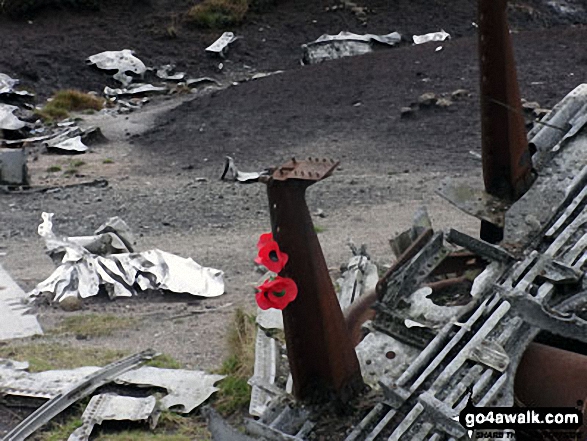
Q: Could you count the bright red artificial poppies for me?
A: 2